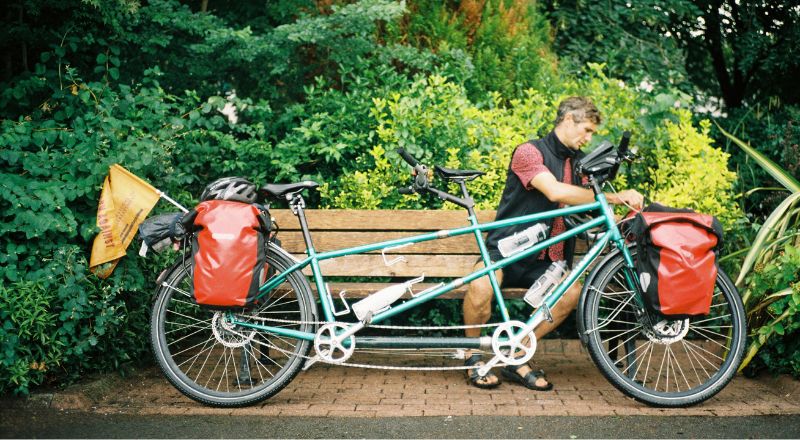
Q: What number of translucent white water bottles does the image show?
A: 2